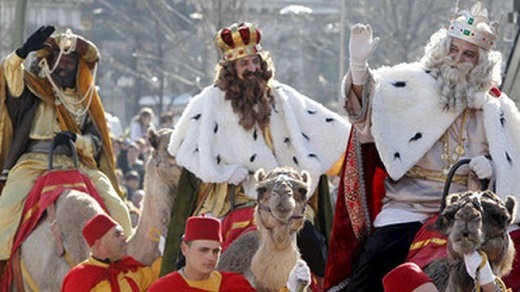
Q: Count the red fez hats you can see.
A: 3